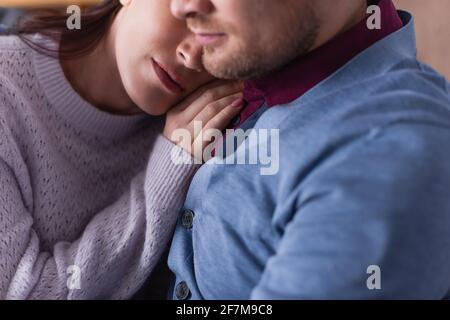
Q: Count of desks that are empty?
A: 0